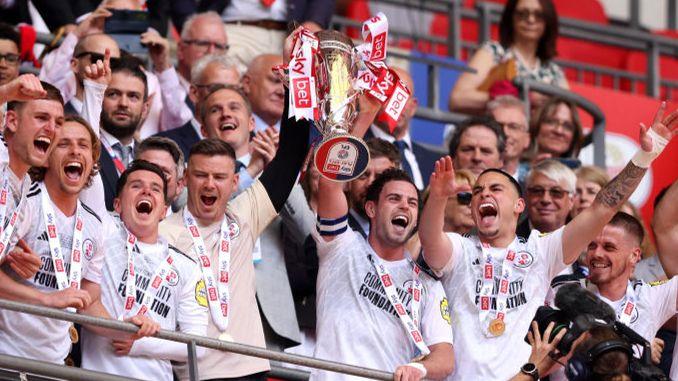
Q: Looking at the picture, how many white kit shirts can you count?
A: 6